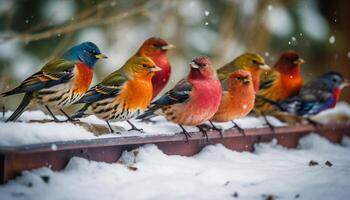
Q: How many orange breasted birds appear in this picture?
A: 5